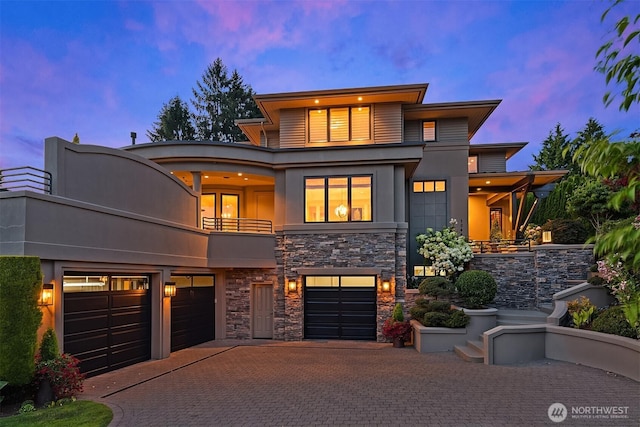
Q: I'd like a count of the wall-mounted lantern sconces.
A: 4